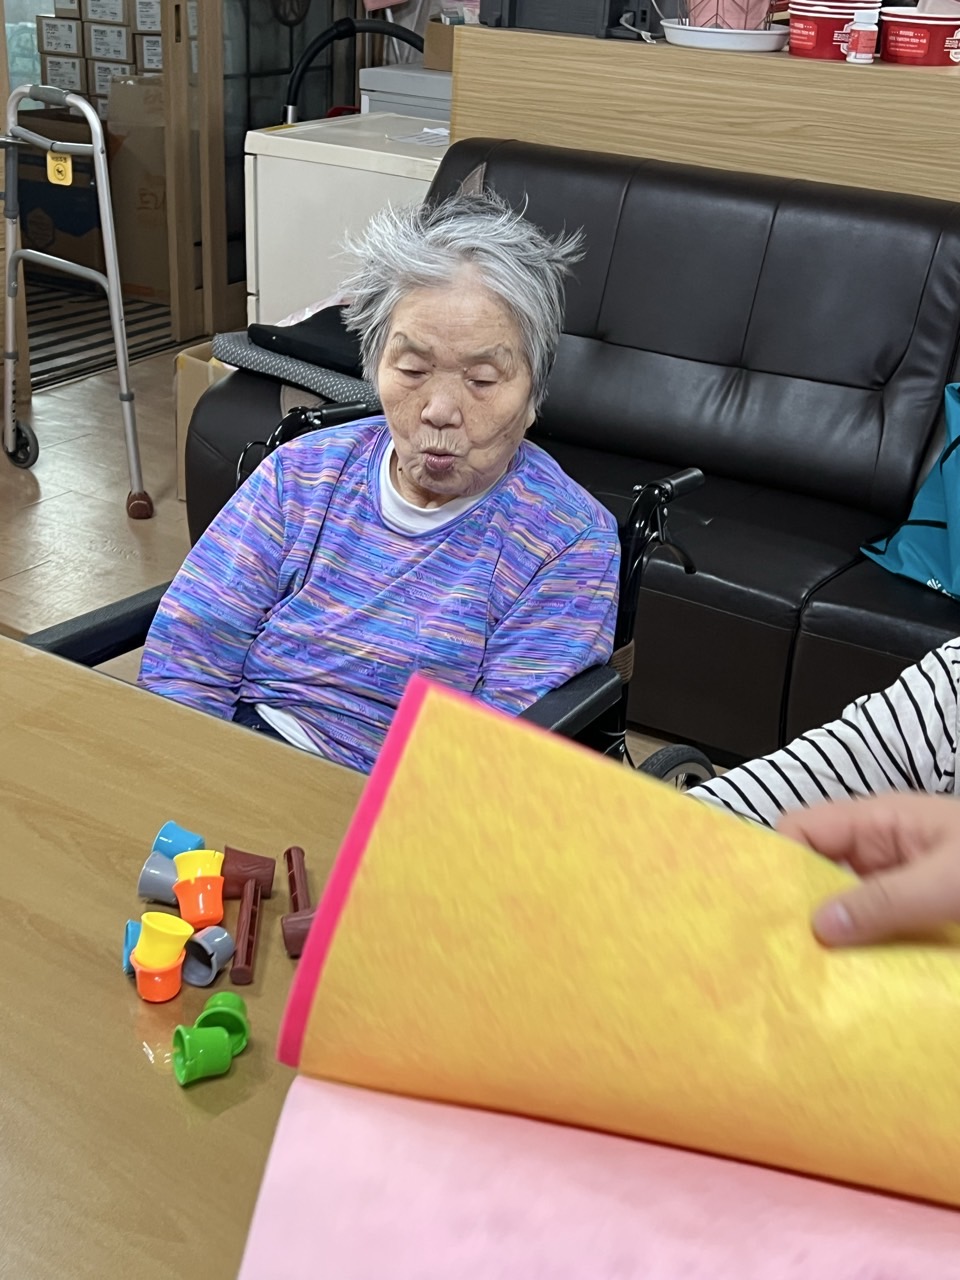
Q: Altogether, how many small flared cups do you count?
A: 10